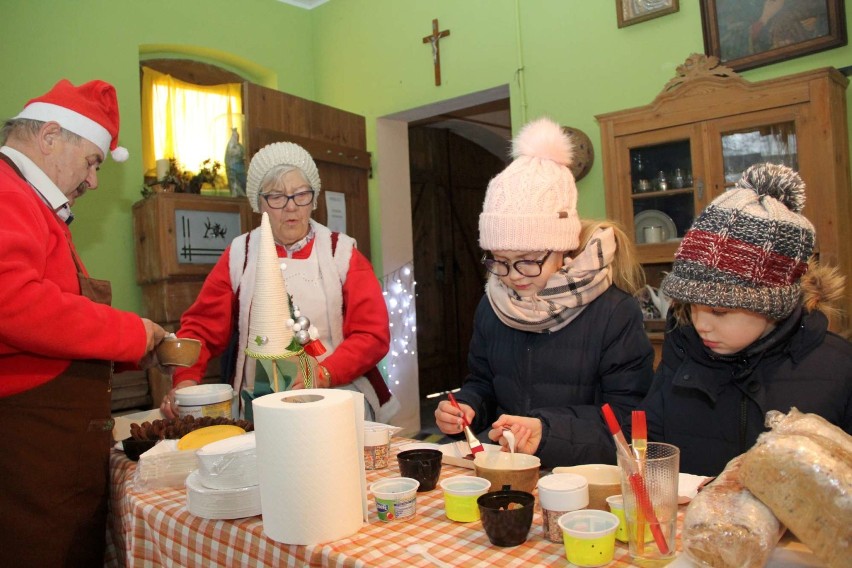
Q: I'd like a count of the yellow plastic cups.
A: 3